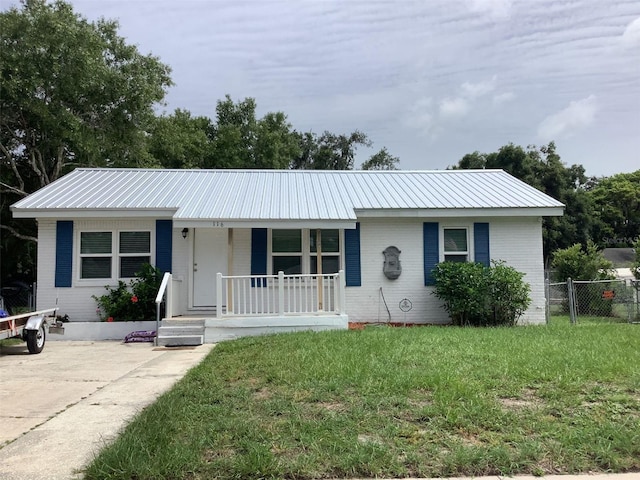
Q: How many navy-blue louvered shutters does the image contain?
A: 6